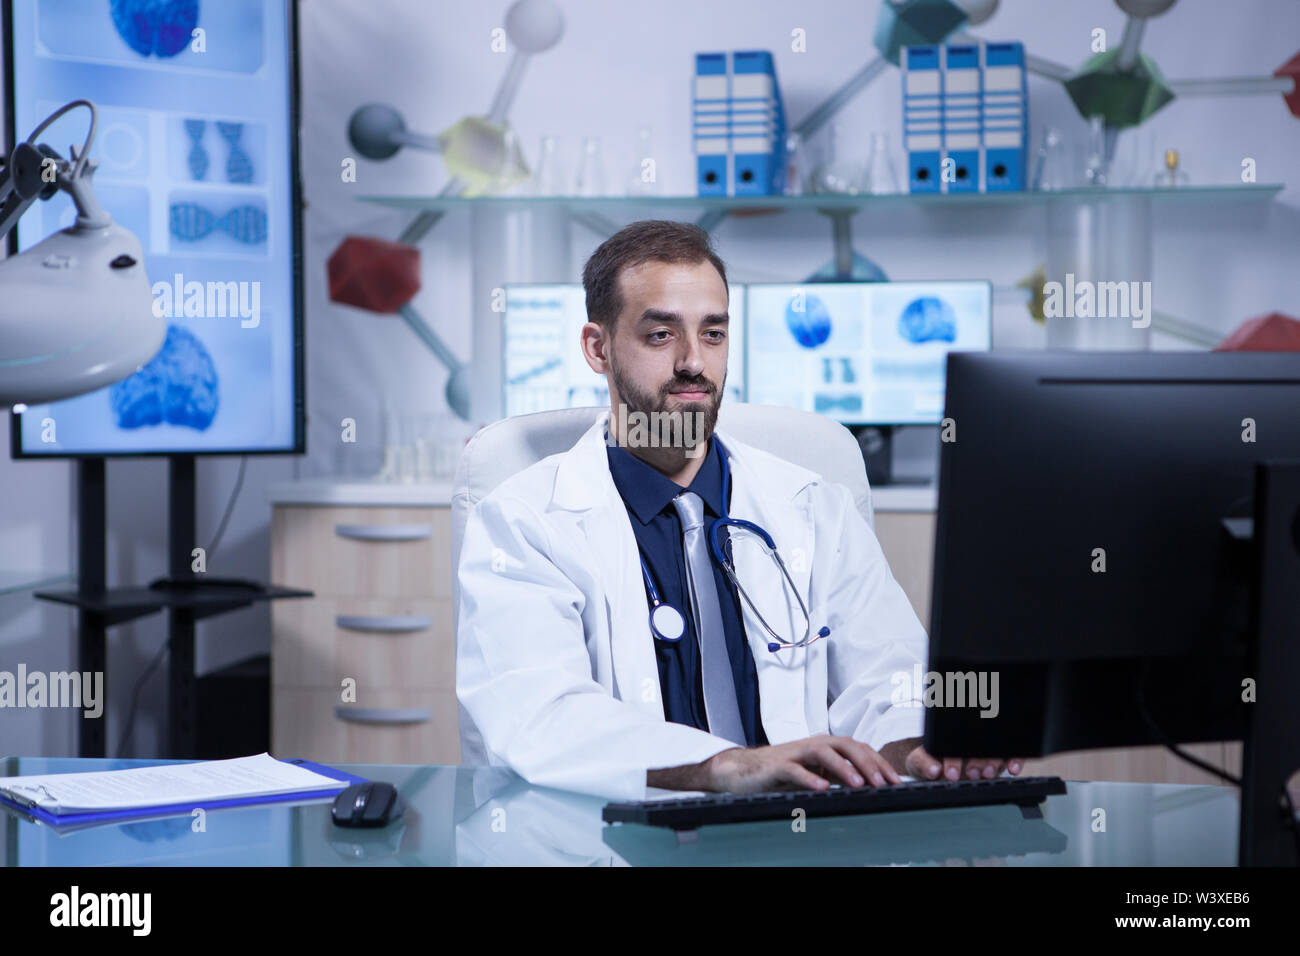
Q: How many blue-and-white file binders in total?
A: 5